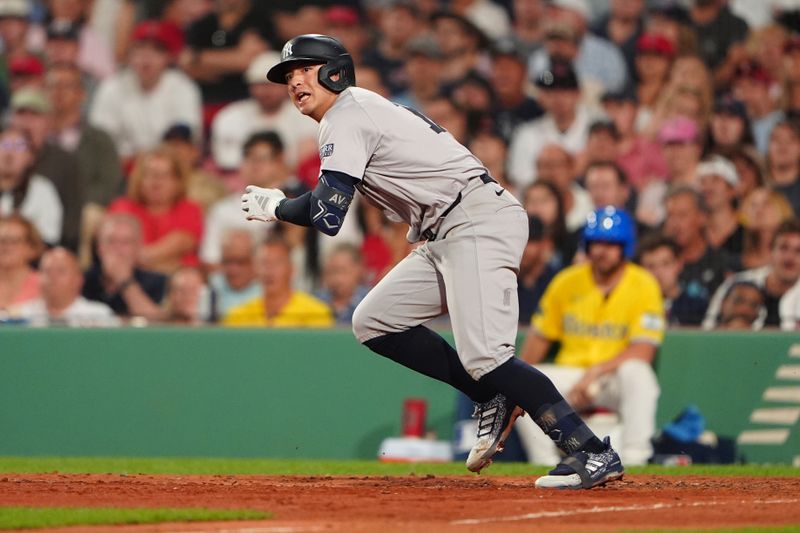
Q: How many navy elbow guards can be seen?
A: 1